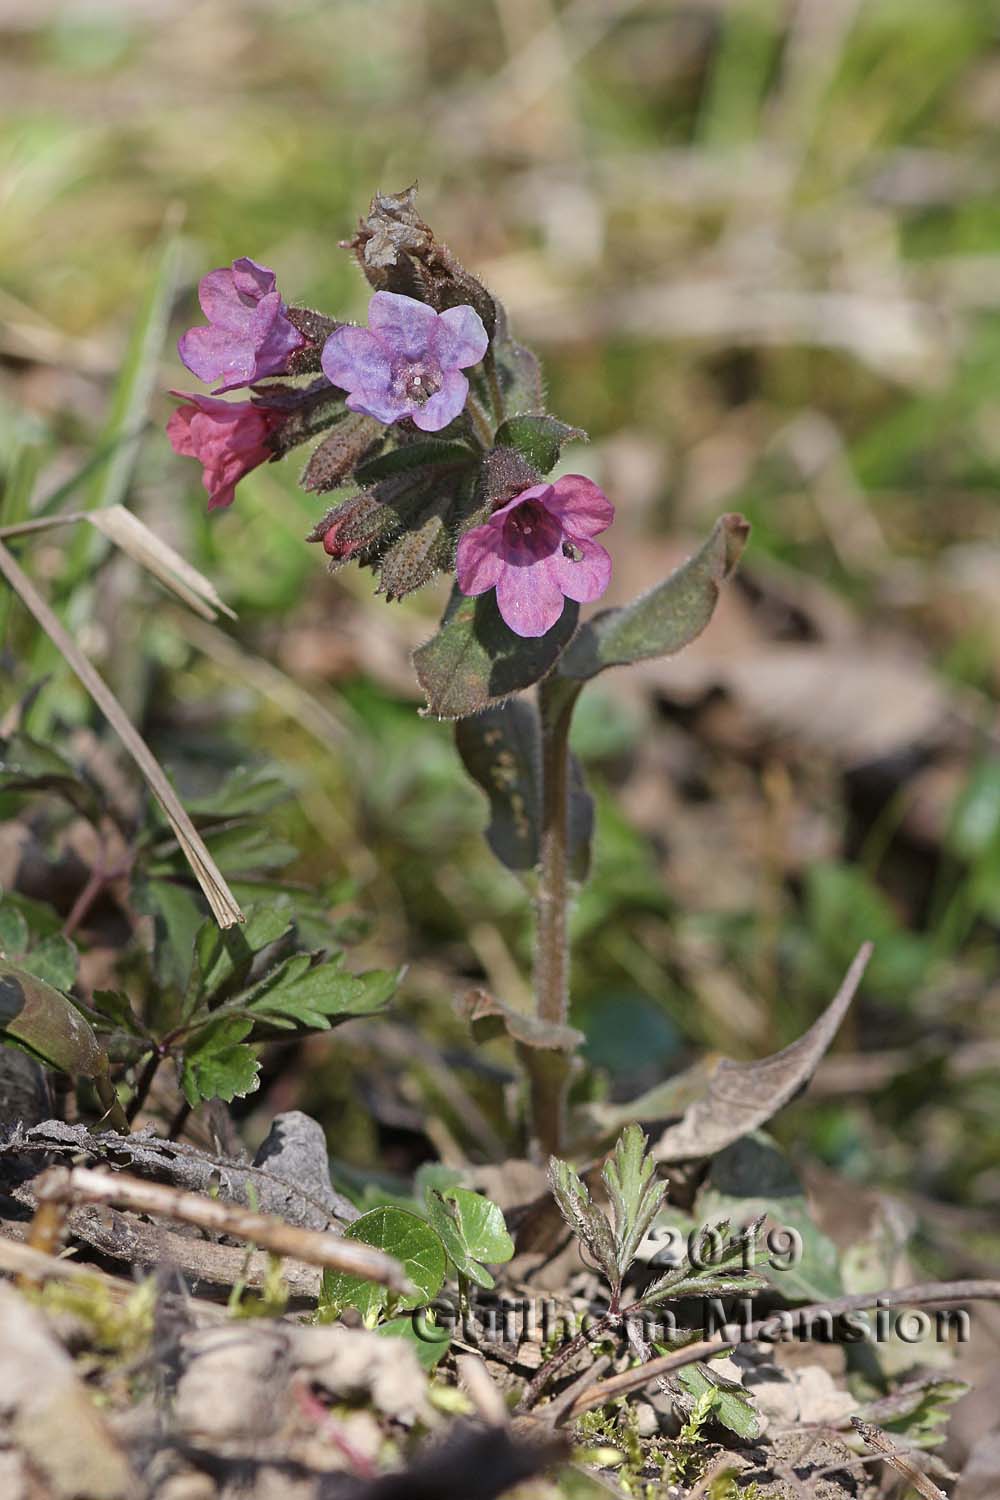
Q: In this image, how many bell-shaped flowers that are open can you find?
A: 4